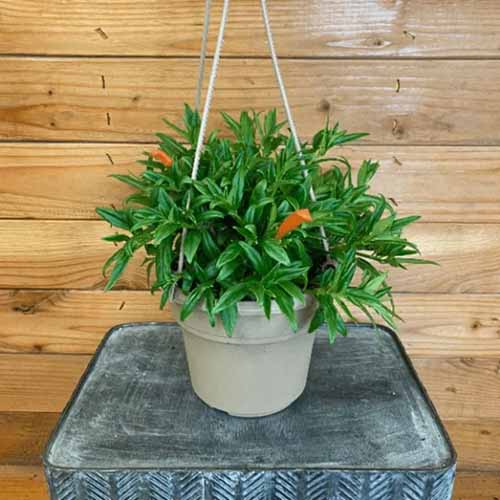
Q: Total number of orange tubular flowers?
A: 2